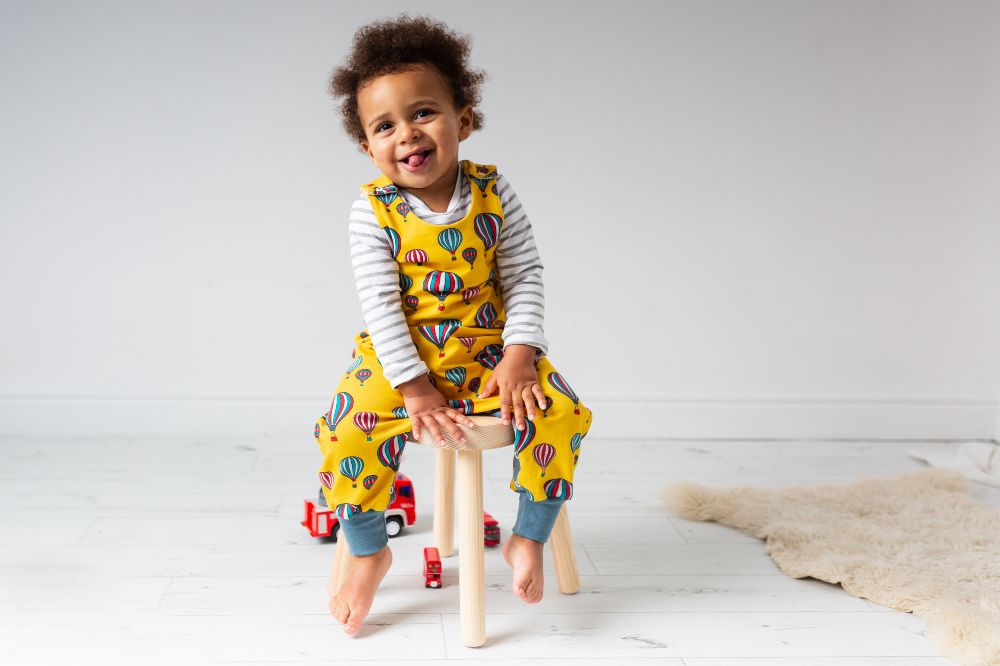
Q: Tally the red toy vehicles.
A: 3